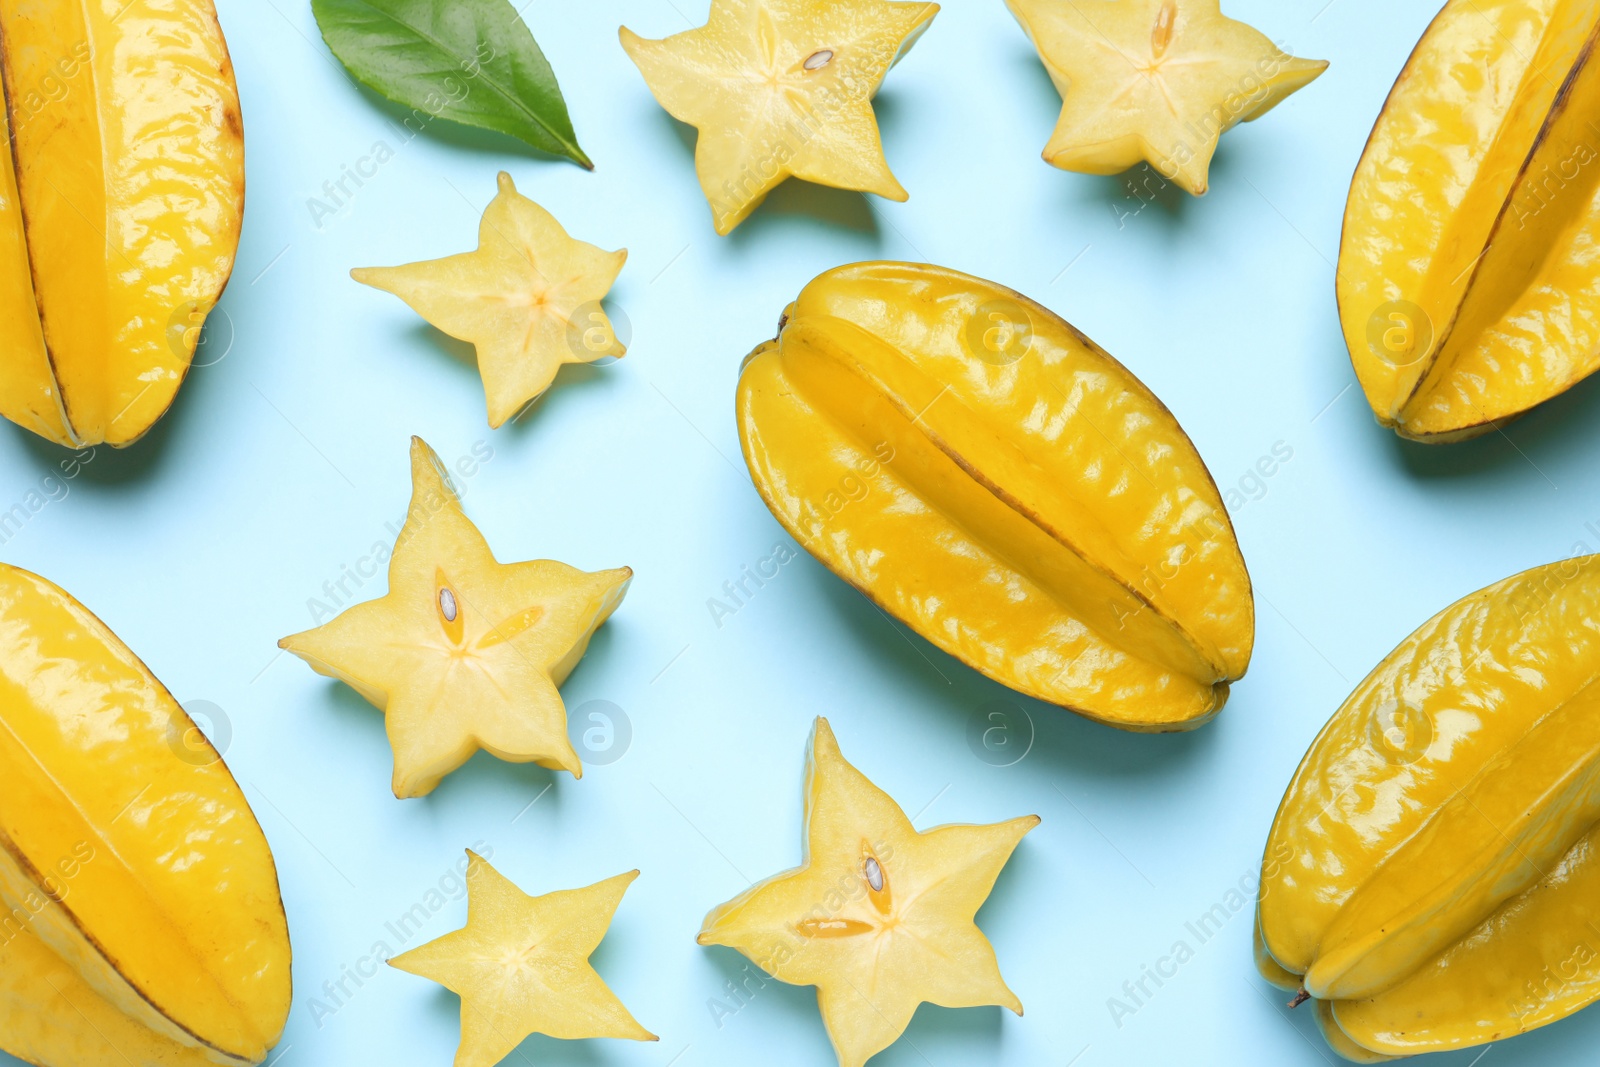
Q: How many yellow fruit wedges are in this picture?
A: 6